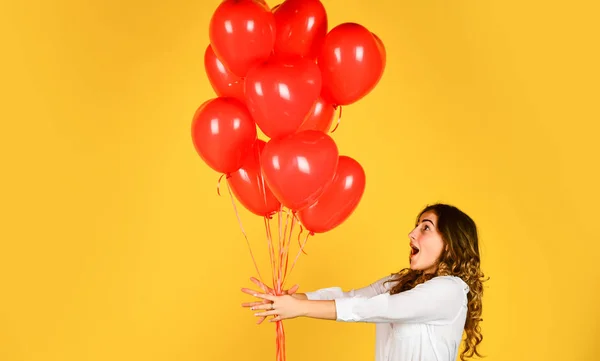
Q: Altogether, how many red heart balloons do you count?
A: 10